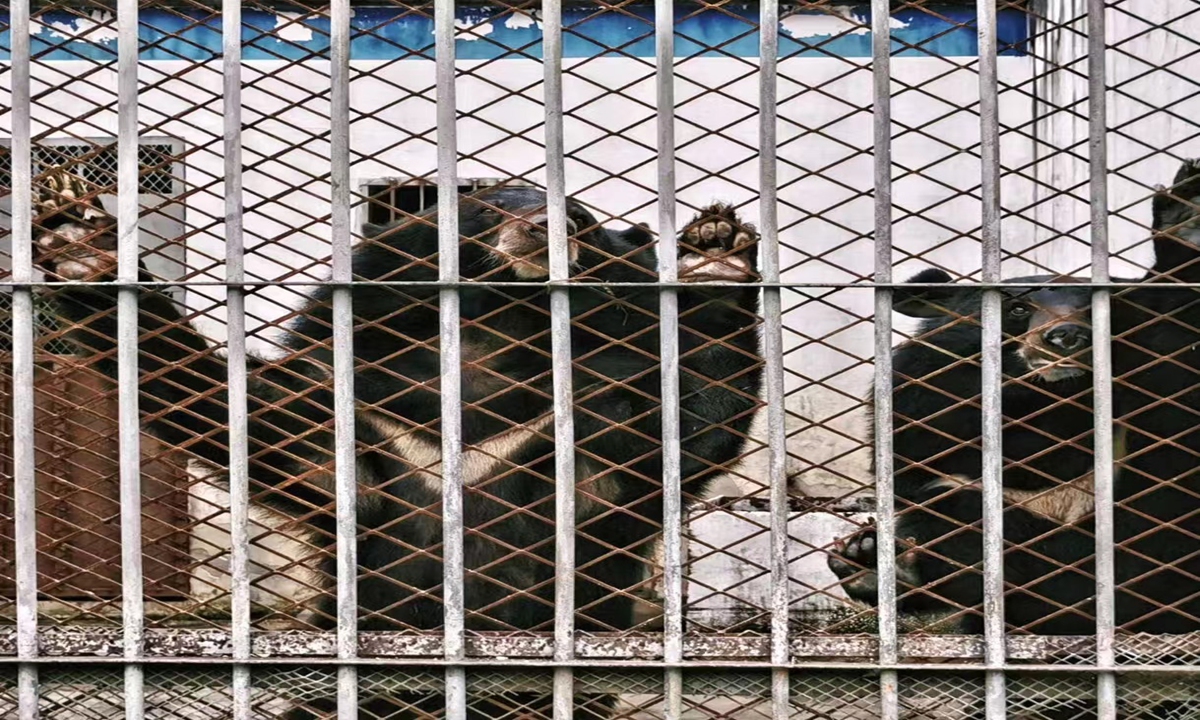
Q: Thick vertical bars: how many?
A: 11